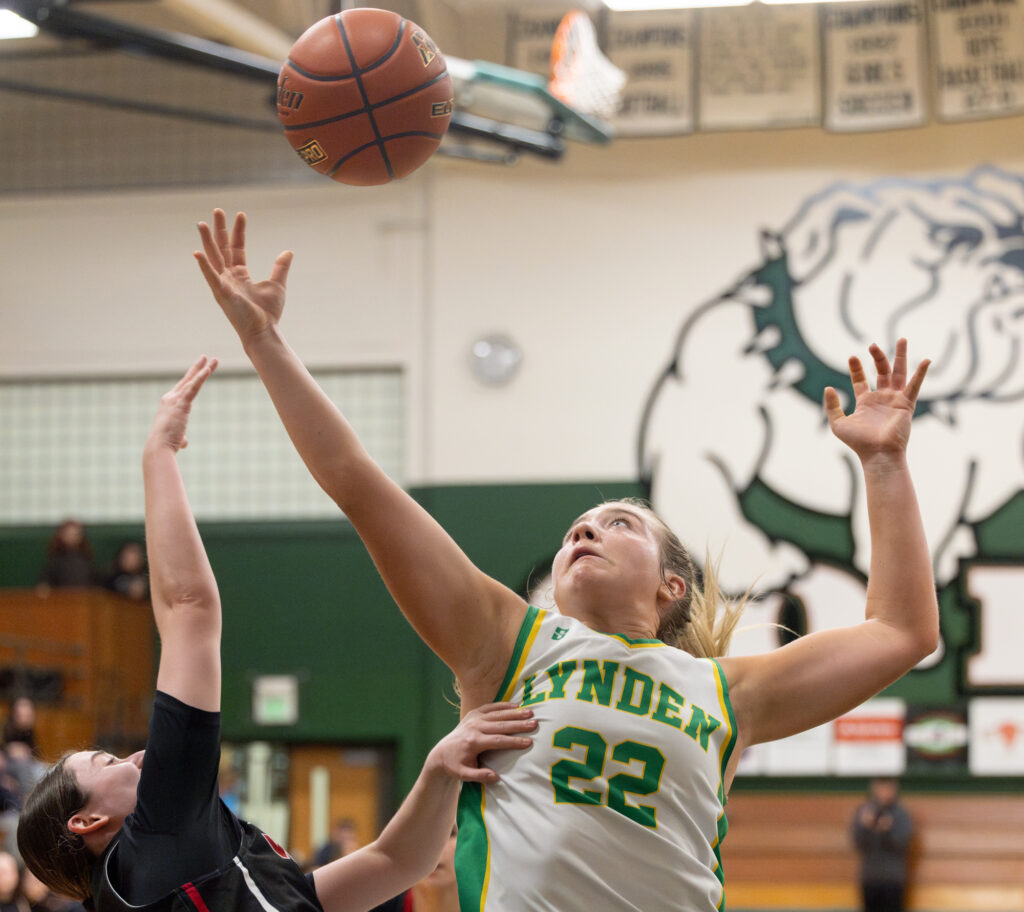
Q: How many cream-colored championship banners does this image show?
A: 5